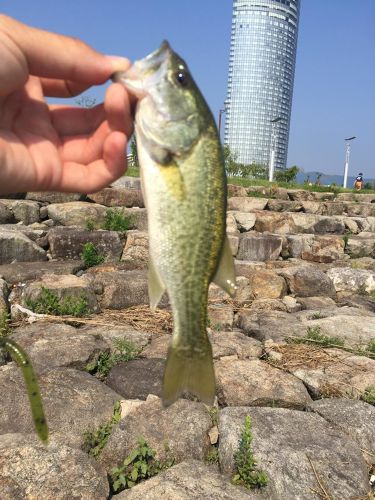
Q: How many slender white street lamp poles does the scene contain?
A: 2